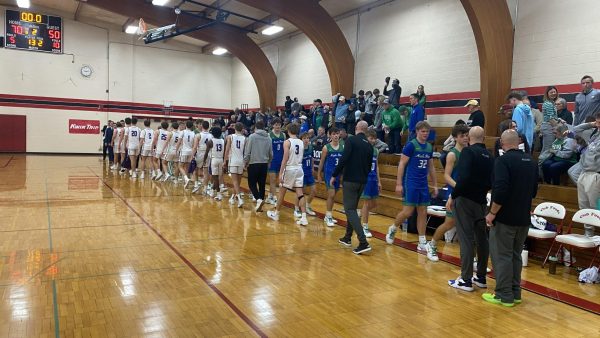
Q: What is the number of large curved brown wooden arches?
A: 3